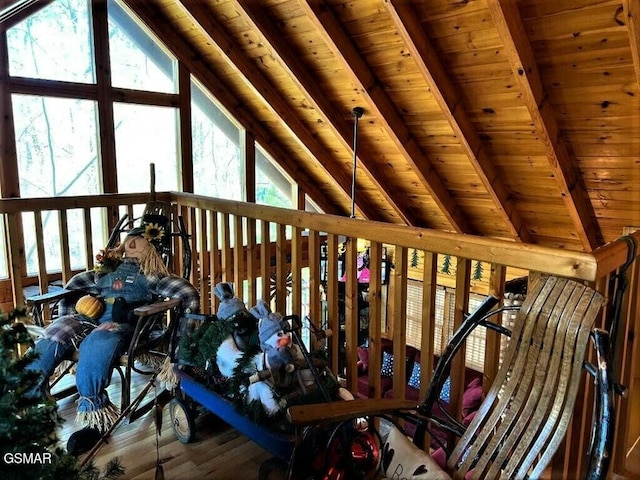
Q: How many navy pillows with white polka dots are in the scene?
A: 3